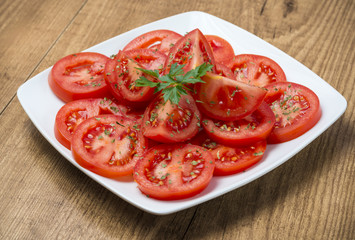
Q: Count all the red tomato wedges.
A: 4